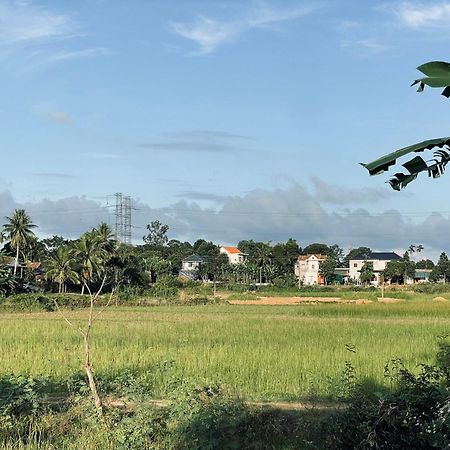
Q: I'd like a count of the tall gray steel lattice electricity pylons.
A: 2